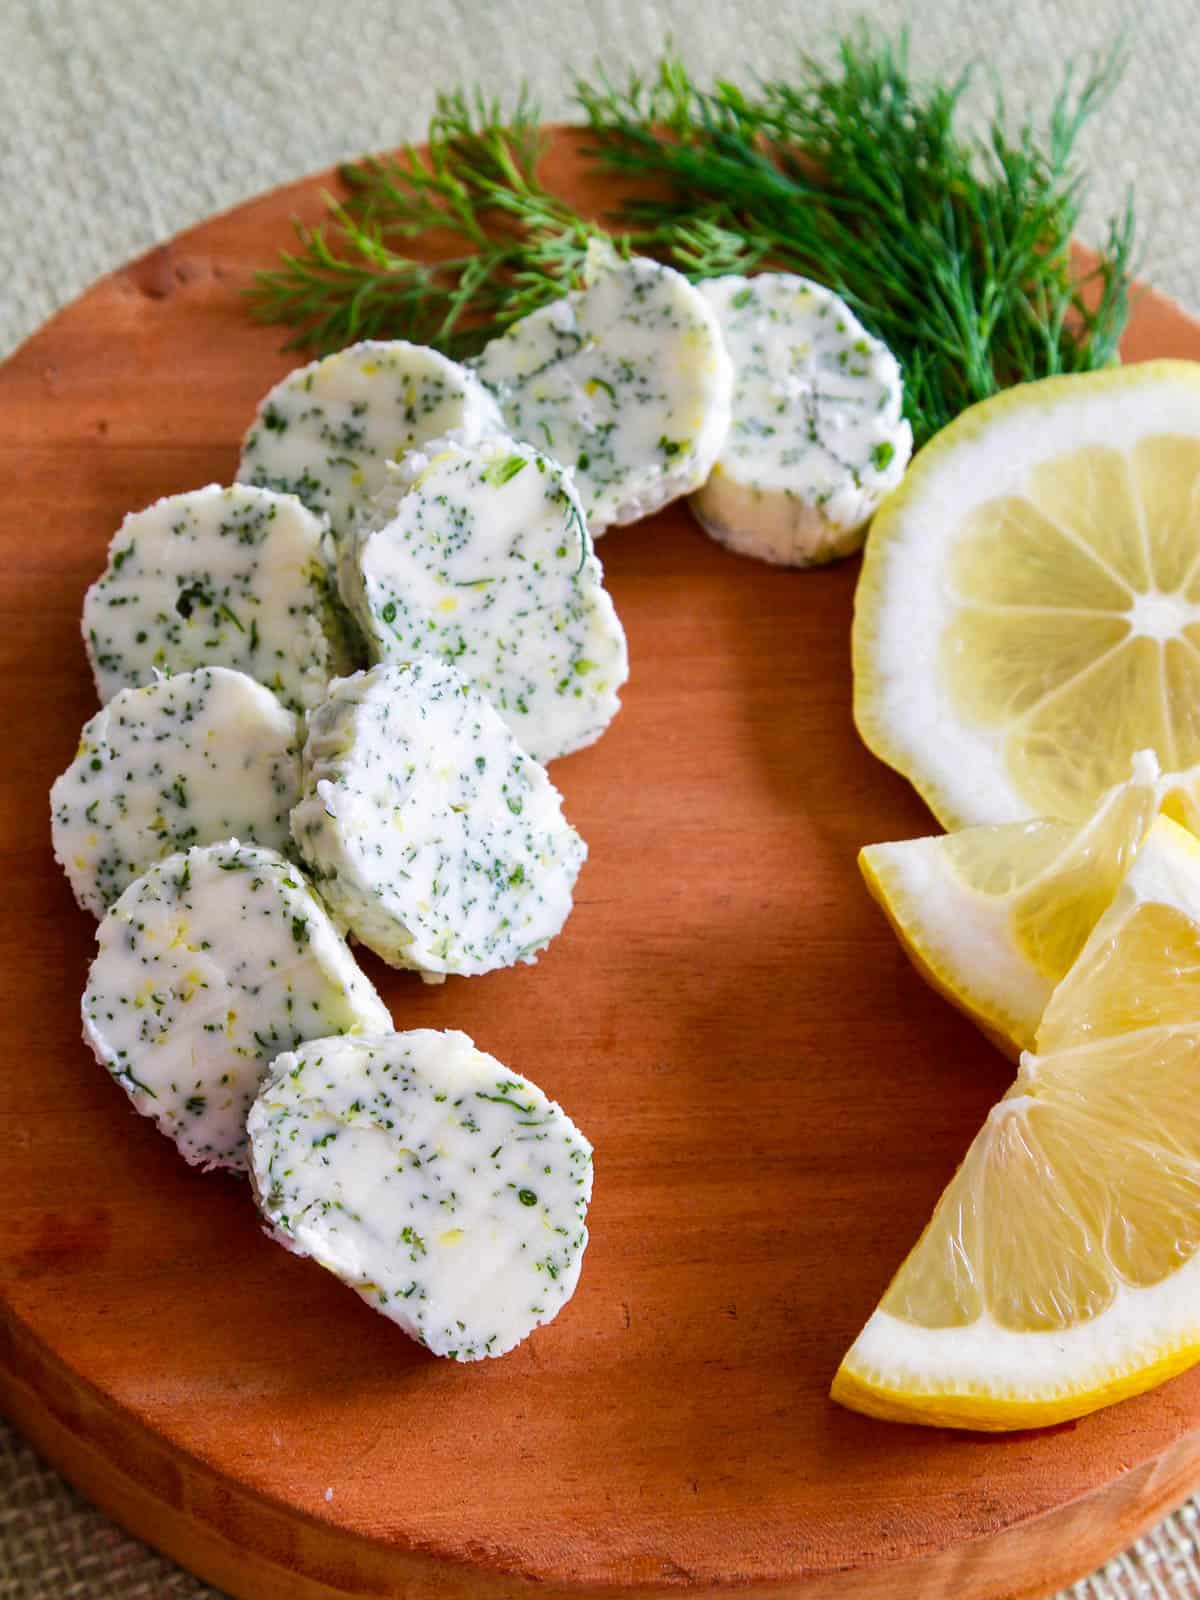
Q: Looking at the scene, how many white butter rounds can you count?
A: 9